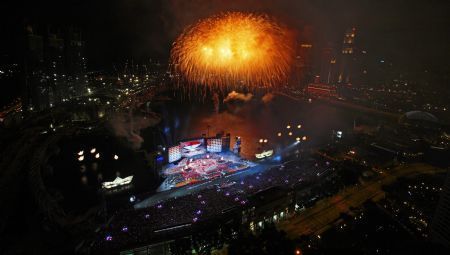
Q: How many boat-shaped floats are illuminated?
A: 2